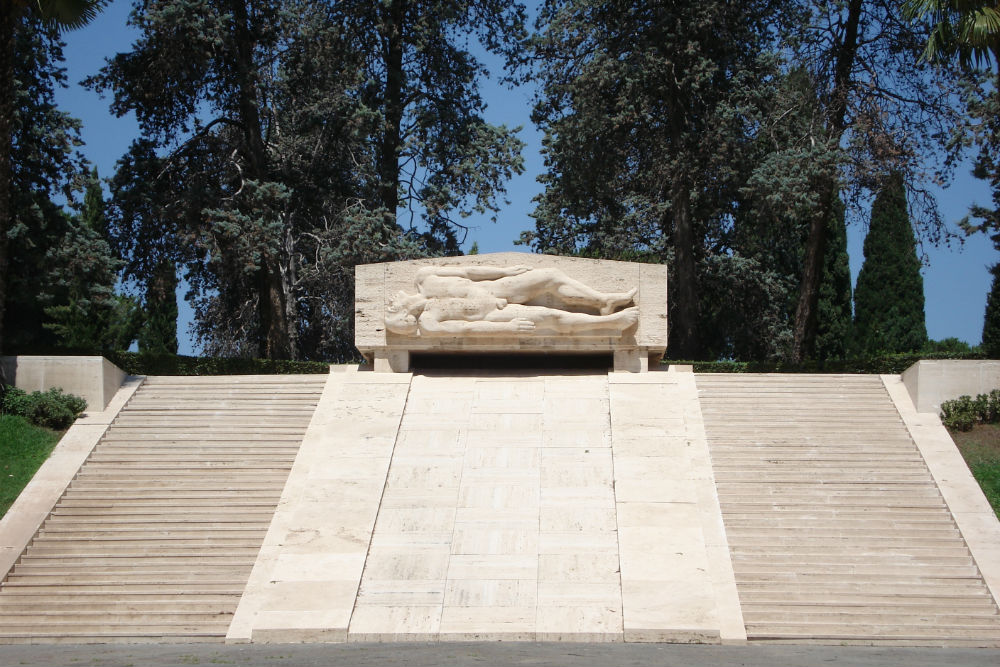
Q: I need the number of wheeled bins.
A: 0